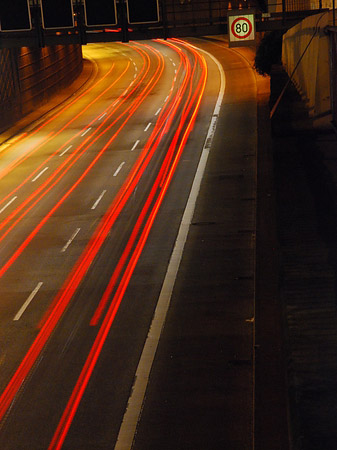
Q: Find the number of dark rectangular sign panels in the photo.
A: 4